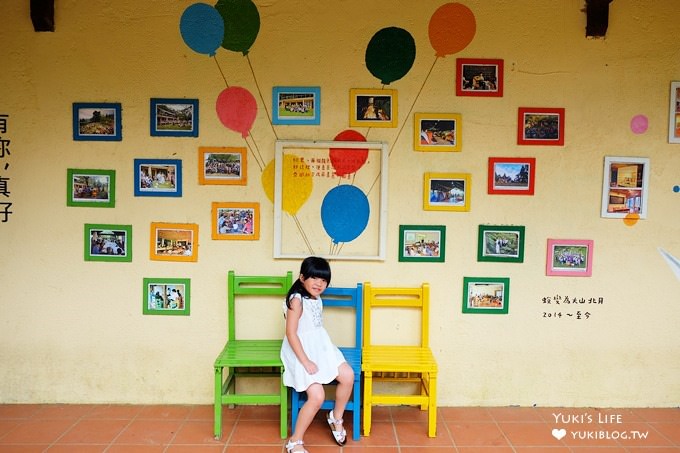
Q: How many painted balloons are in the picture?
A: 8